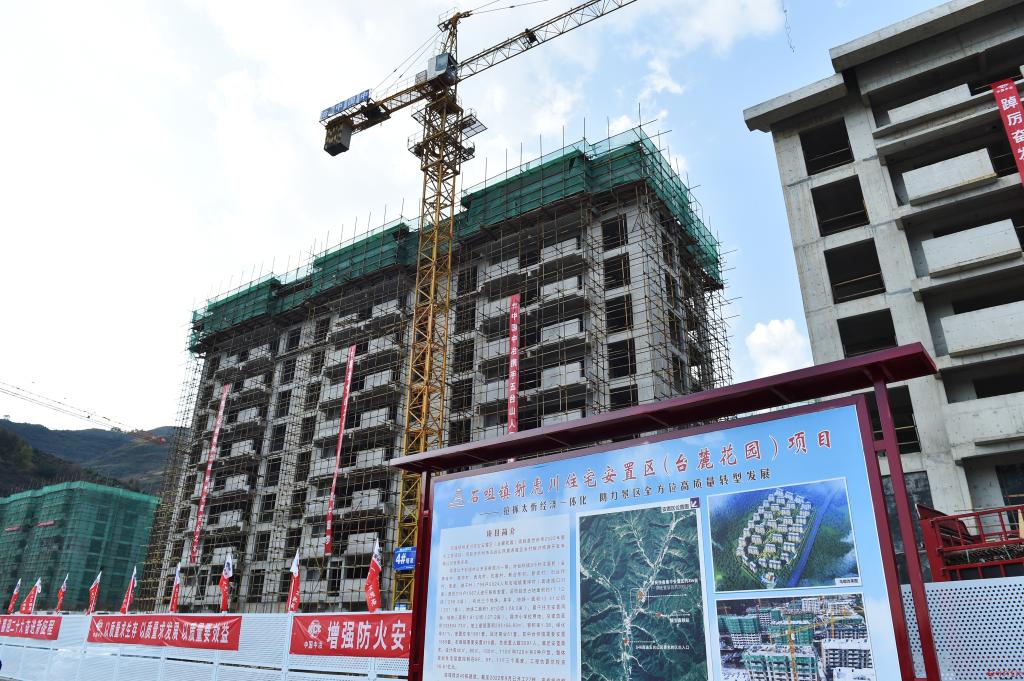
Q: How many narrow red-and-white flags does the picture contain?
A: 9